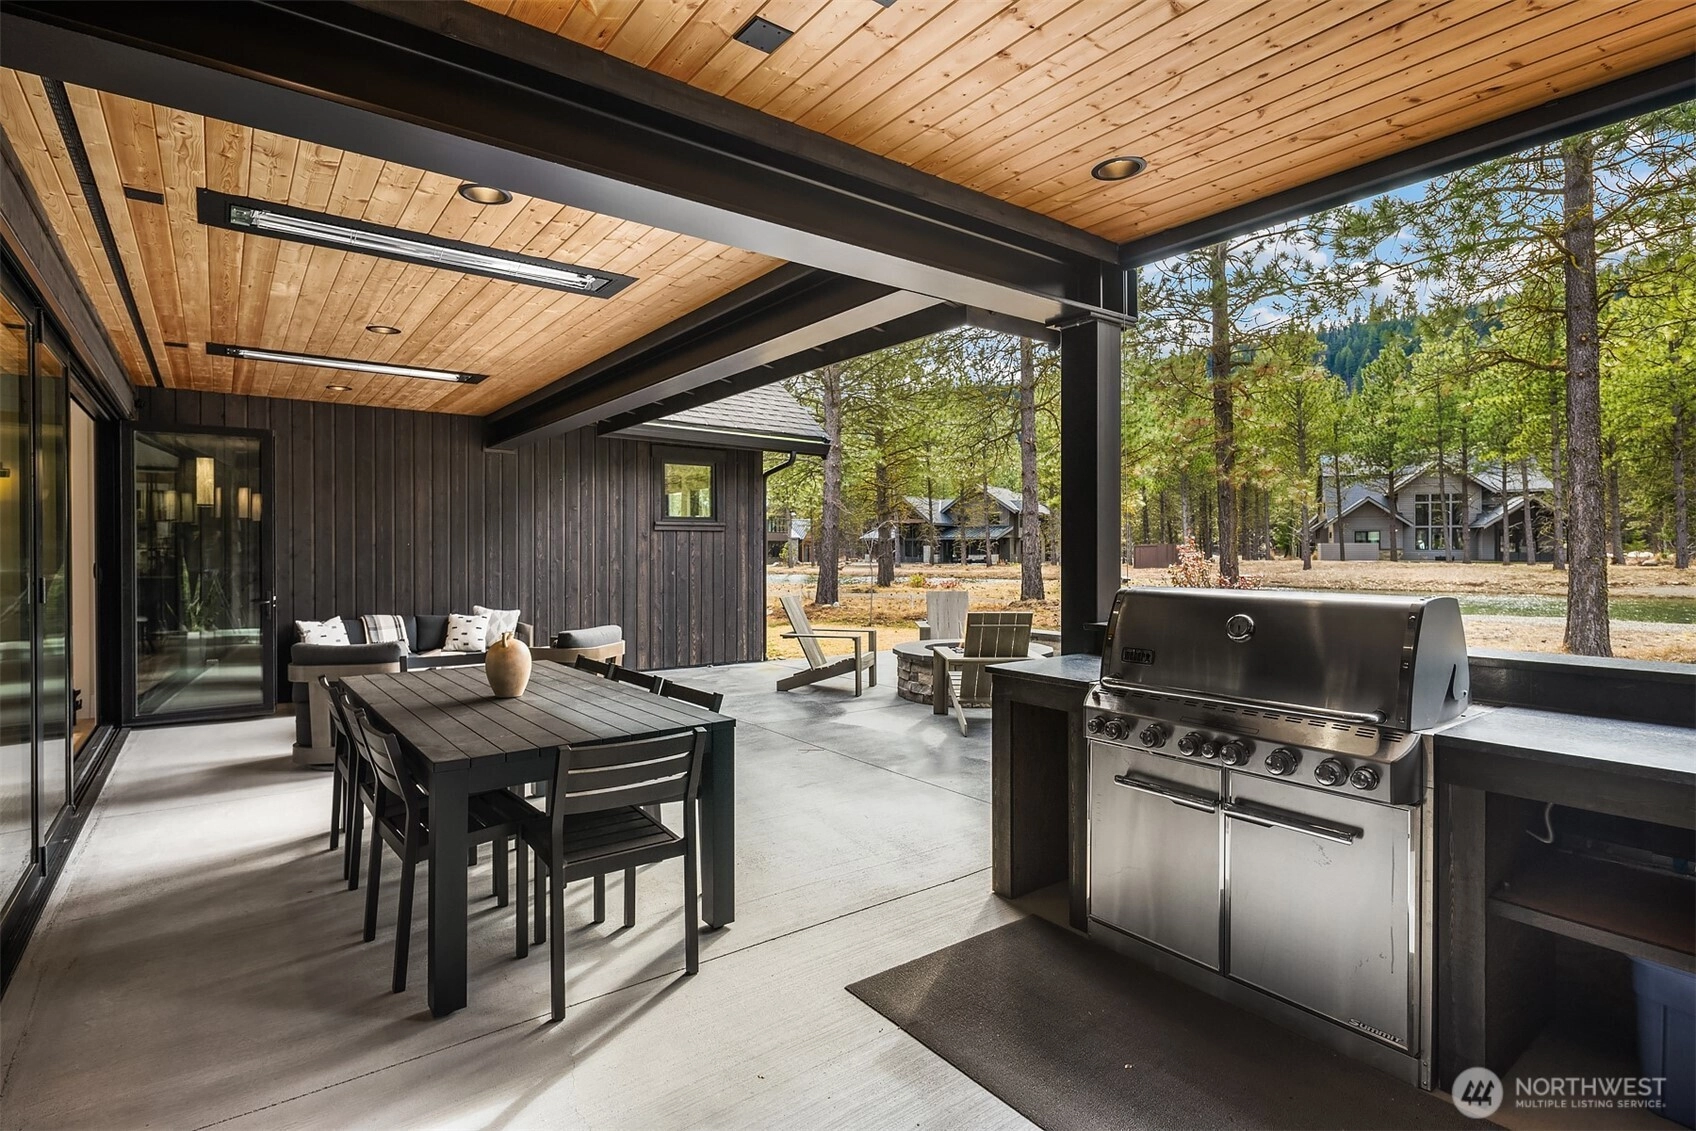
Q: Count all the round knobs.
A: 9